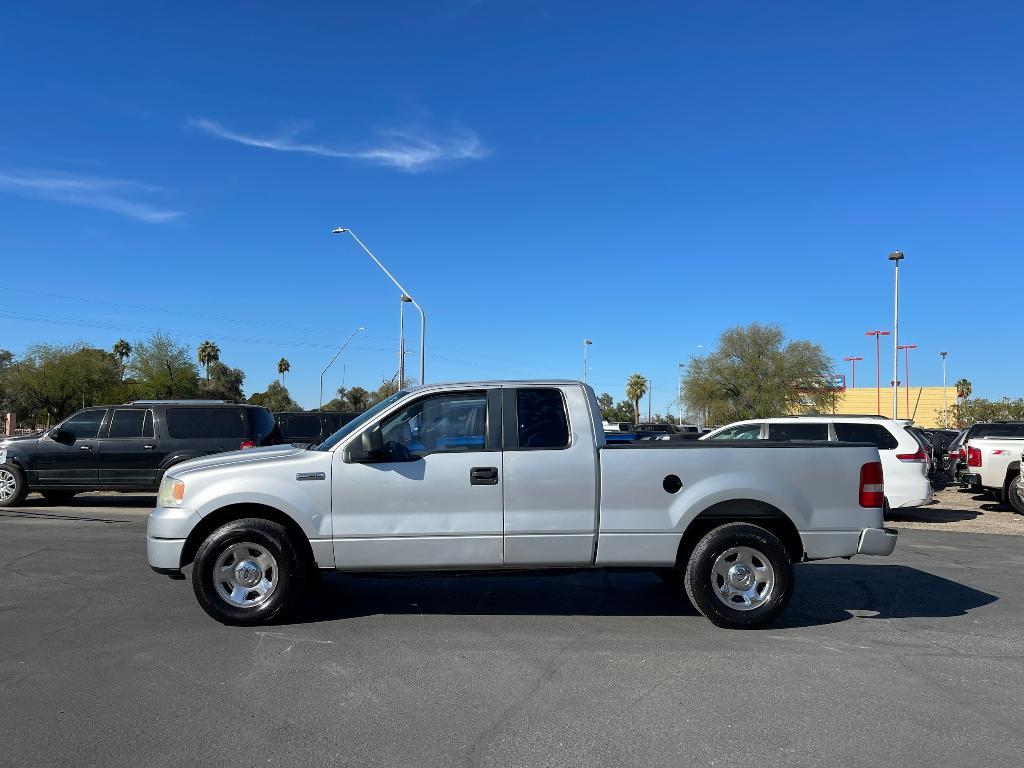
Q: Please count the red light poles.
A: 3